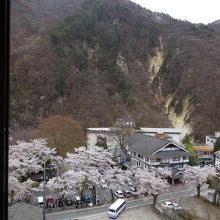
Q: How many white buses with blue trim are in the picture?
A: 1